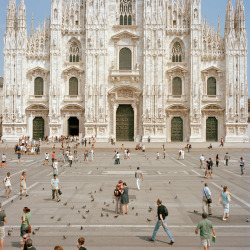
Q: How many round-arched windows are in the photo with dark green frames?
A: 5